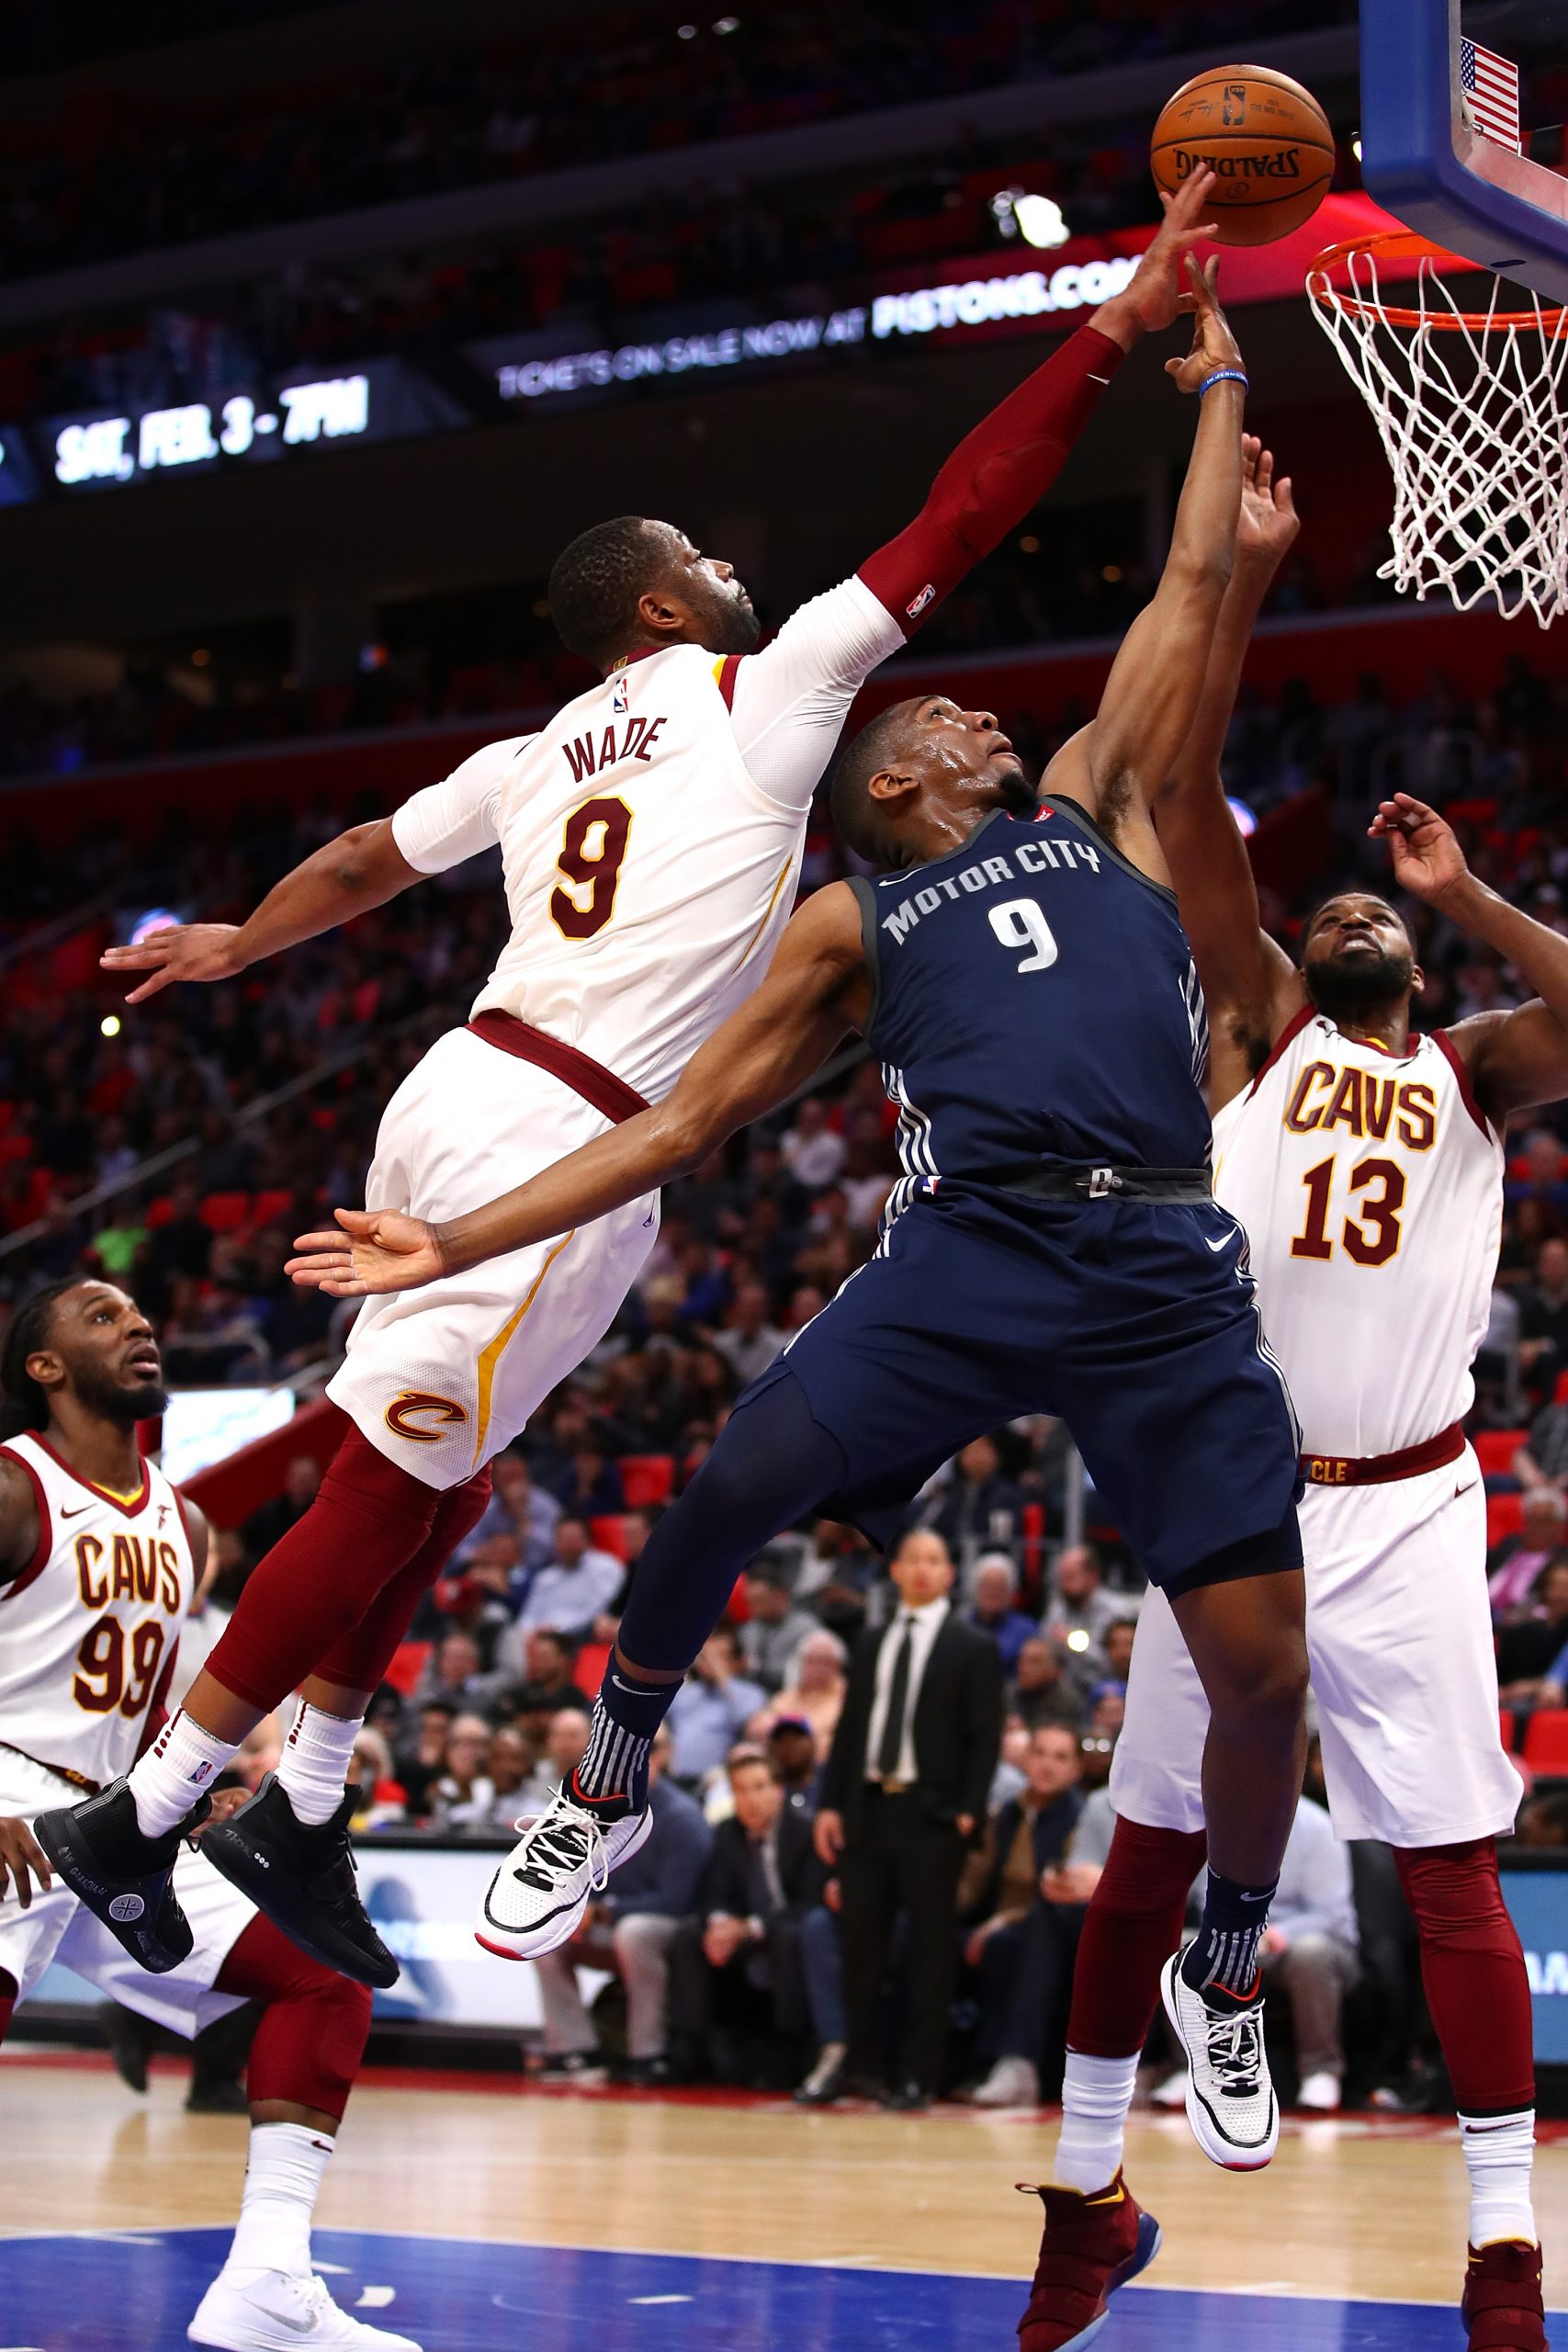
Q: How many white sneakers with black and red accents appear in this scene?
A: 2